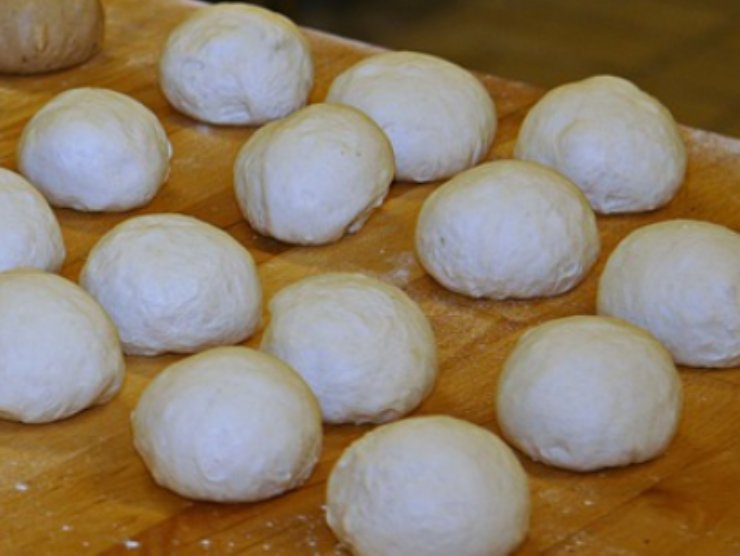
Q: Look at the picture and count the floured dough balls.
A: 15